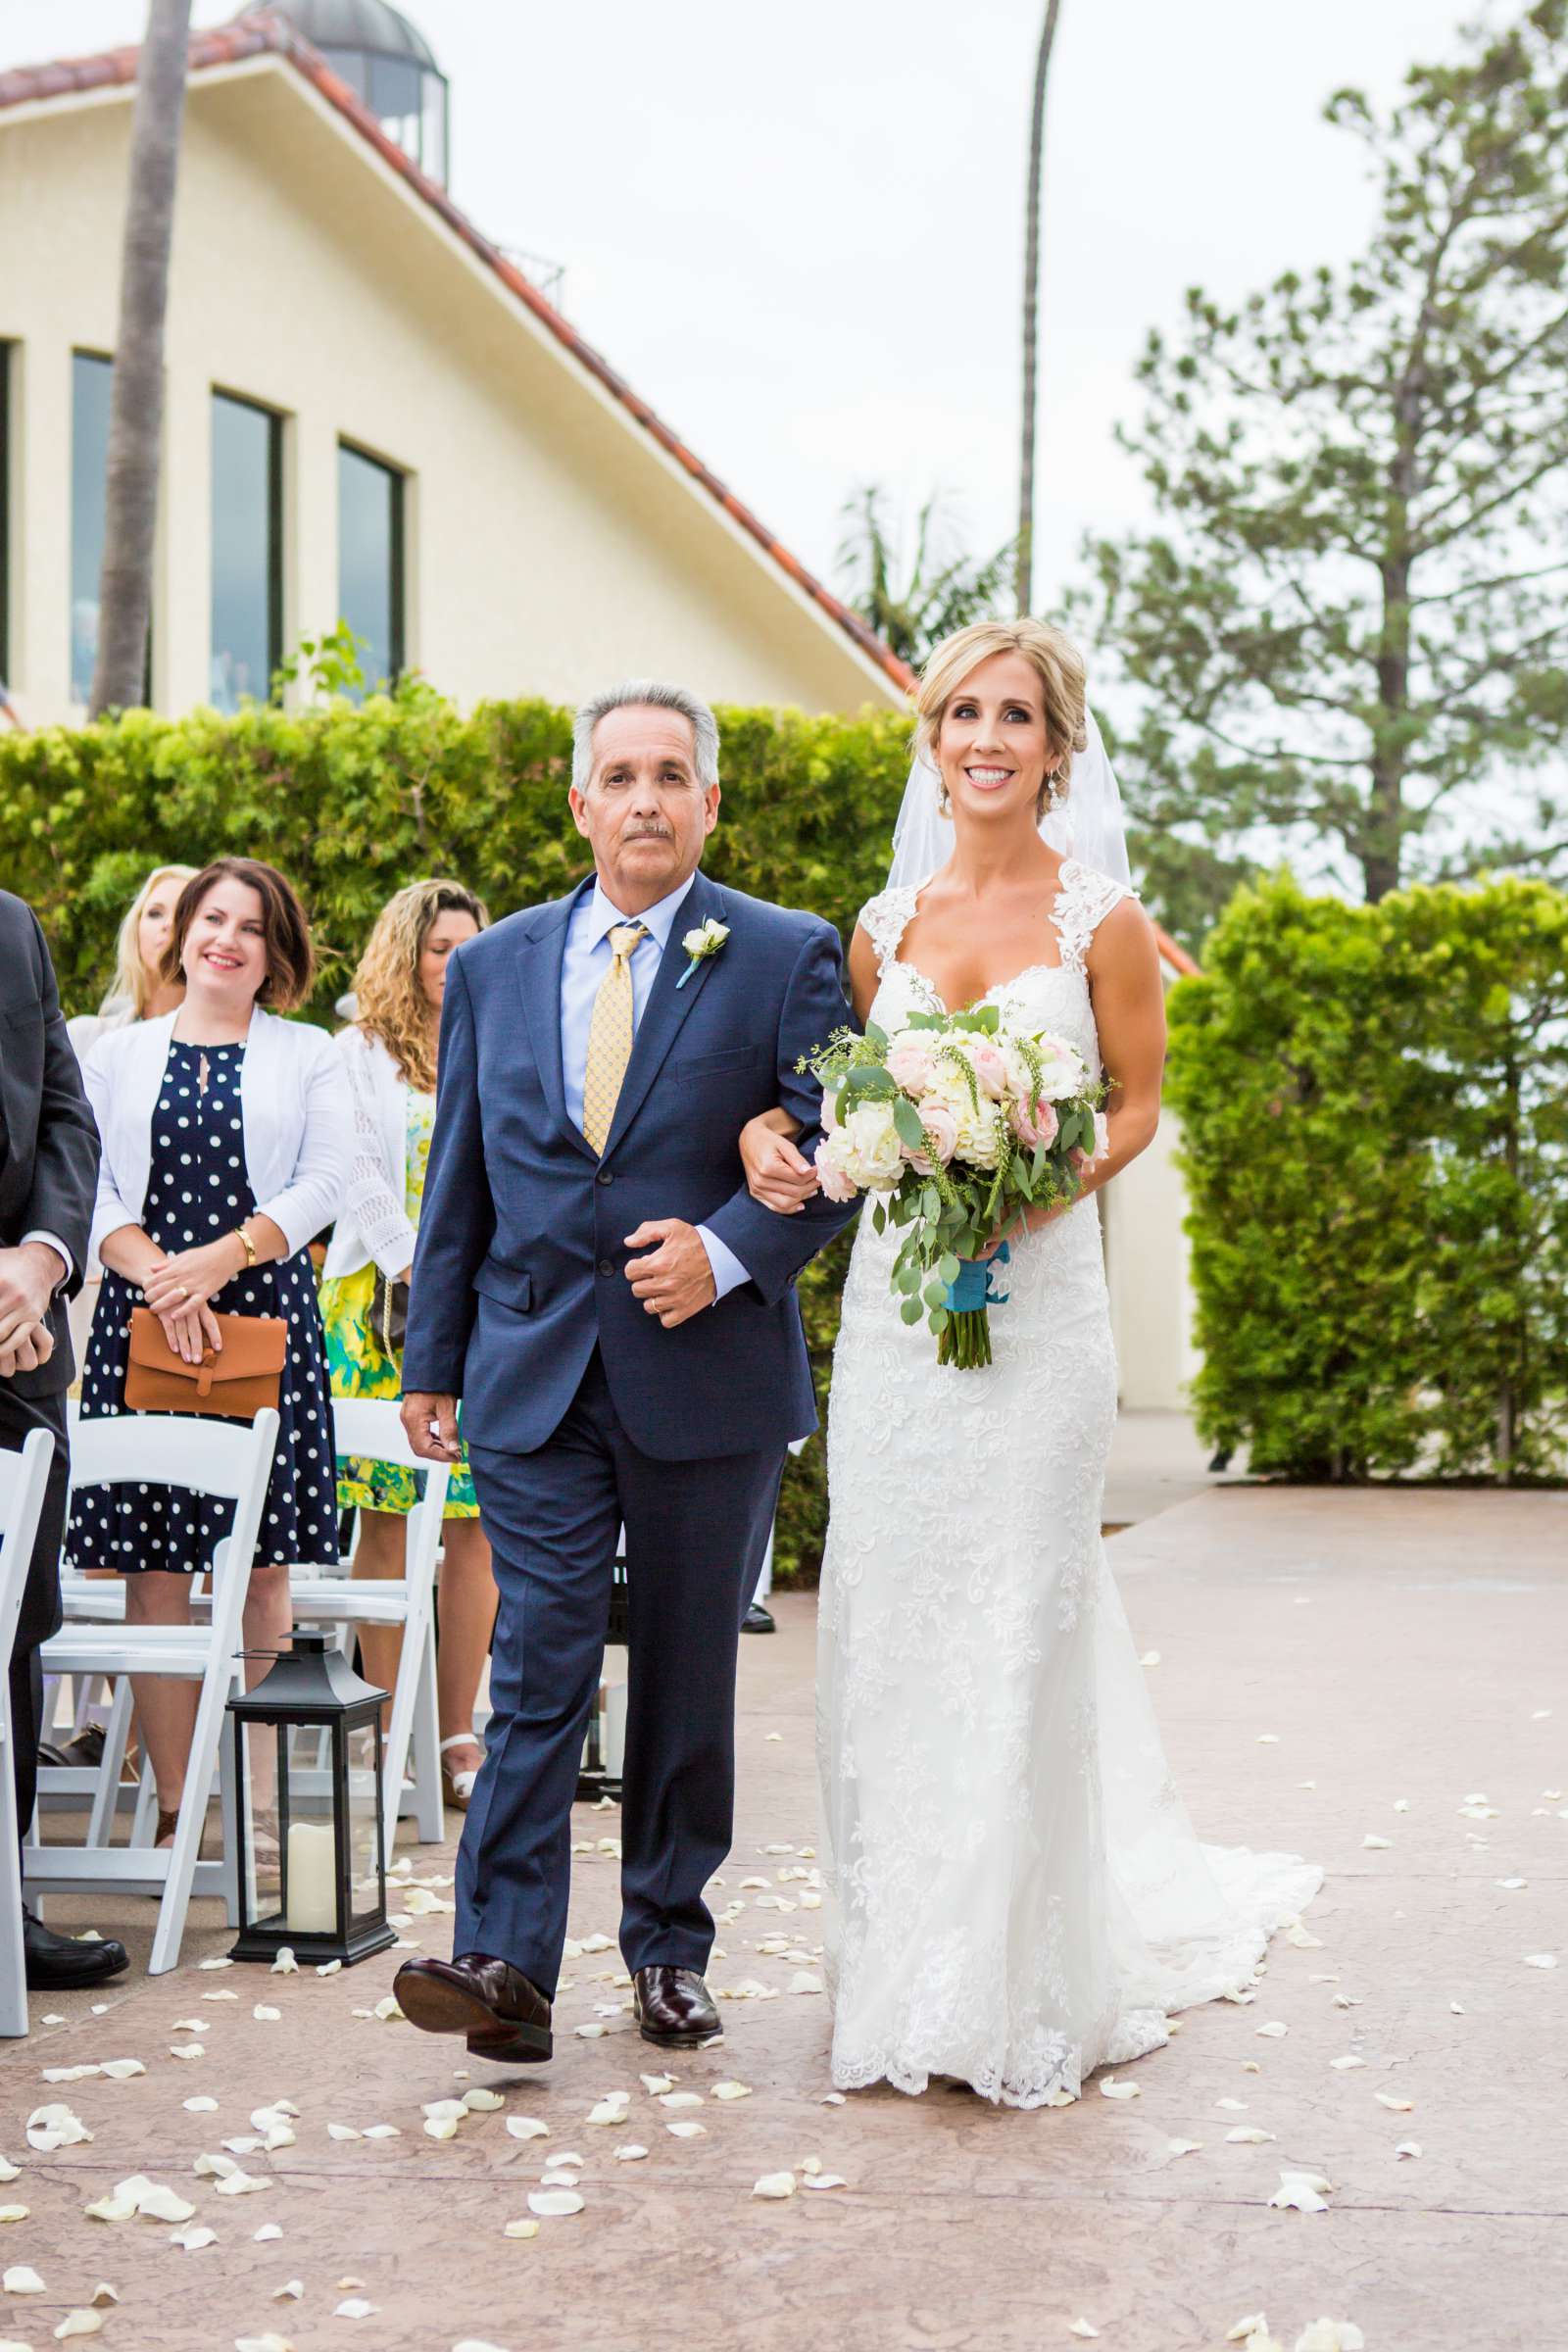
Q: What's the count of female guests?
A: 3